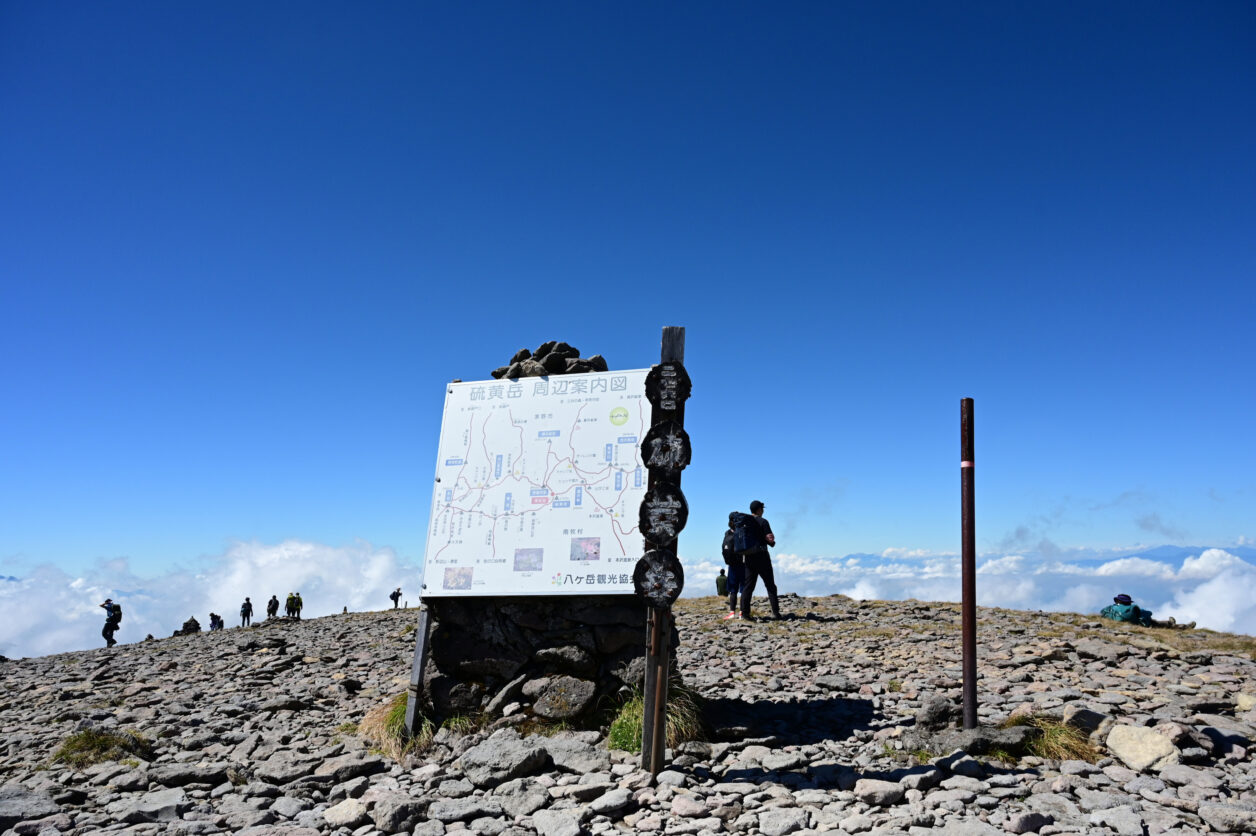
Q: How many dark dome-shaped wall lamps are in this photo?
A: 0